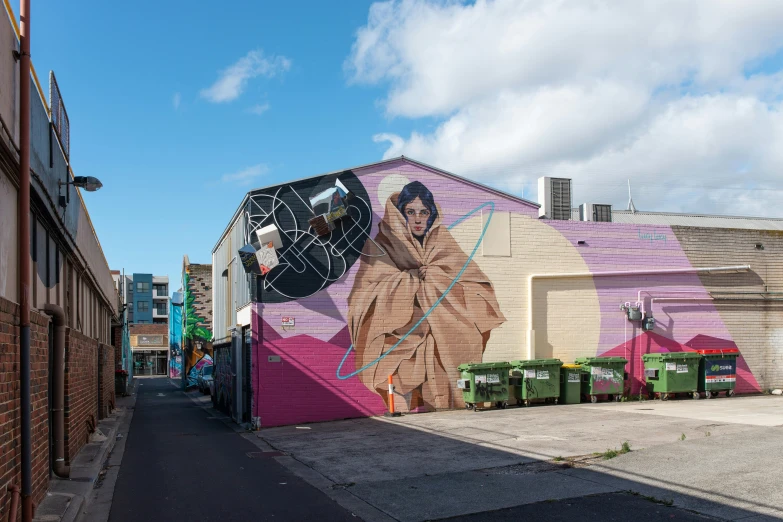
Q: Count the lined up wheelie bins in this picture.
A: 6